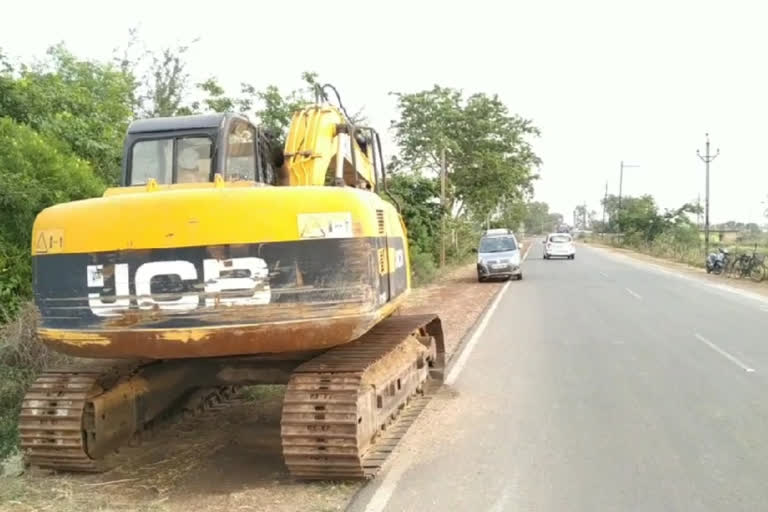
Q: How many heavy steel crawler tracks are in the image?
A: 2